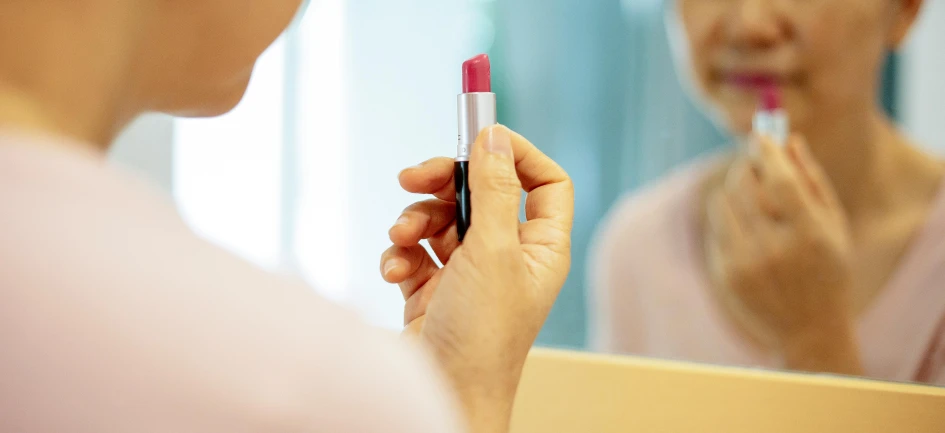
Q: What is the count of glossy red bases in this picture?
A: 0